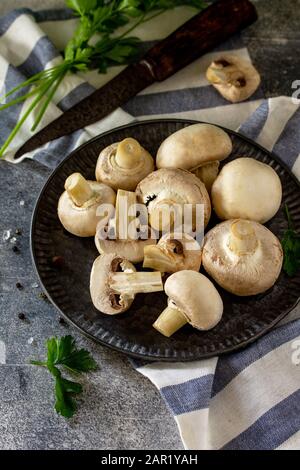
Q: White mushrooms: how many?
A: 11